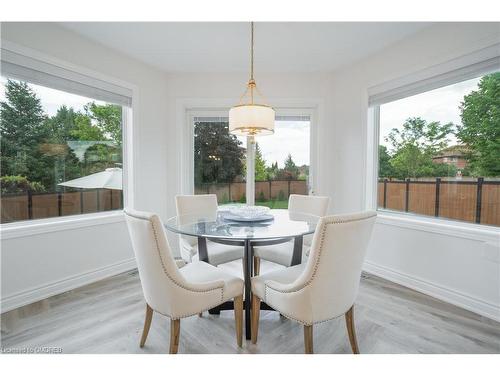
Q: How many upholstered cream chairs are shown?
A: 4